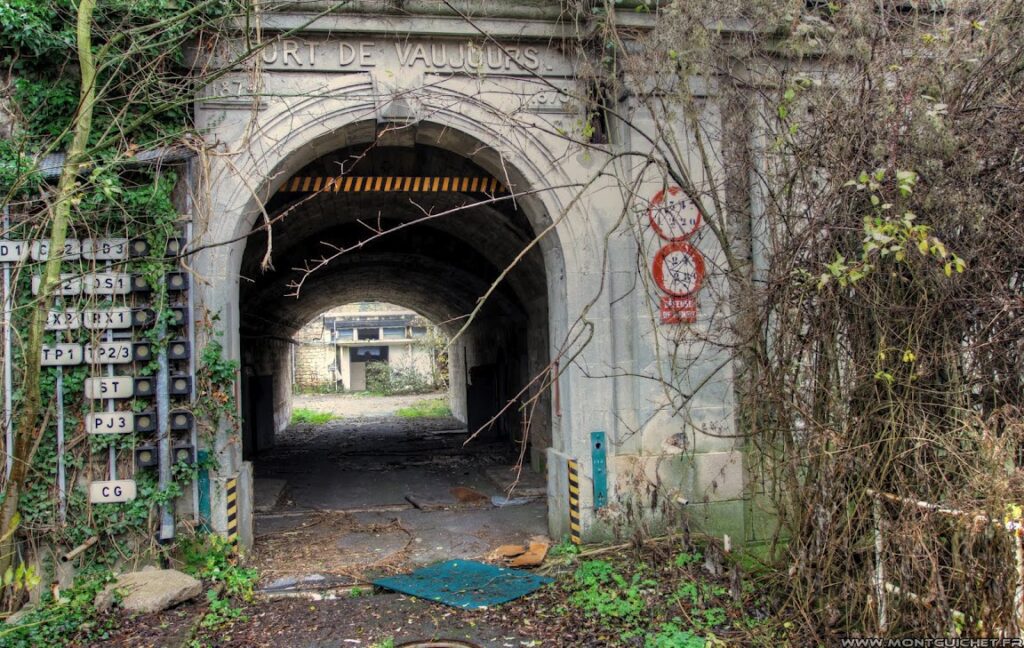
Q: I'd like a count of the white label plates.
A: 12